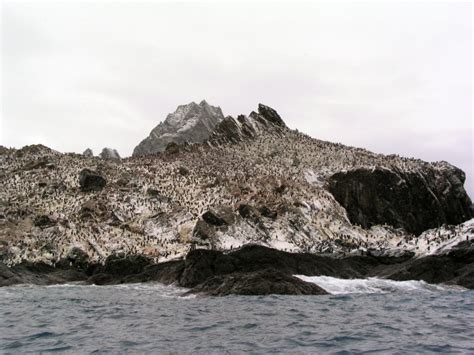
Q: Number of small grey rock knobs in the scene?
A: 2